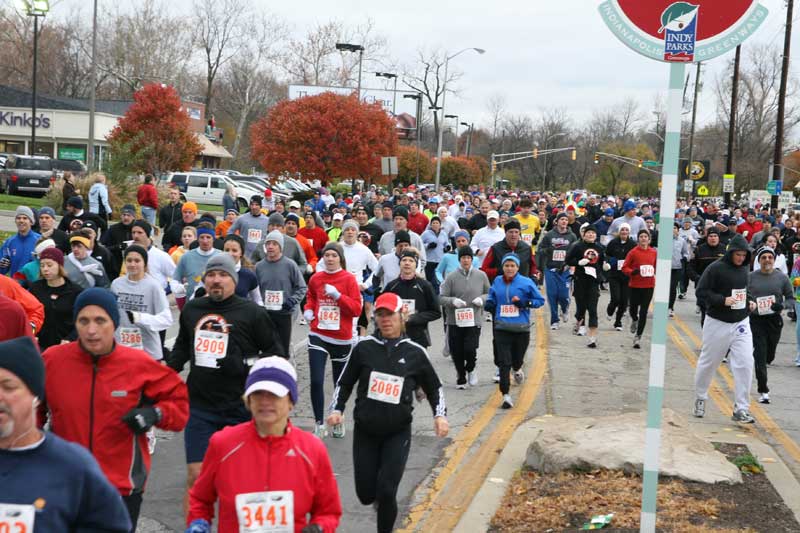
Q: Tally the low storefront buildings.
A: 1